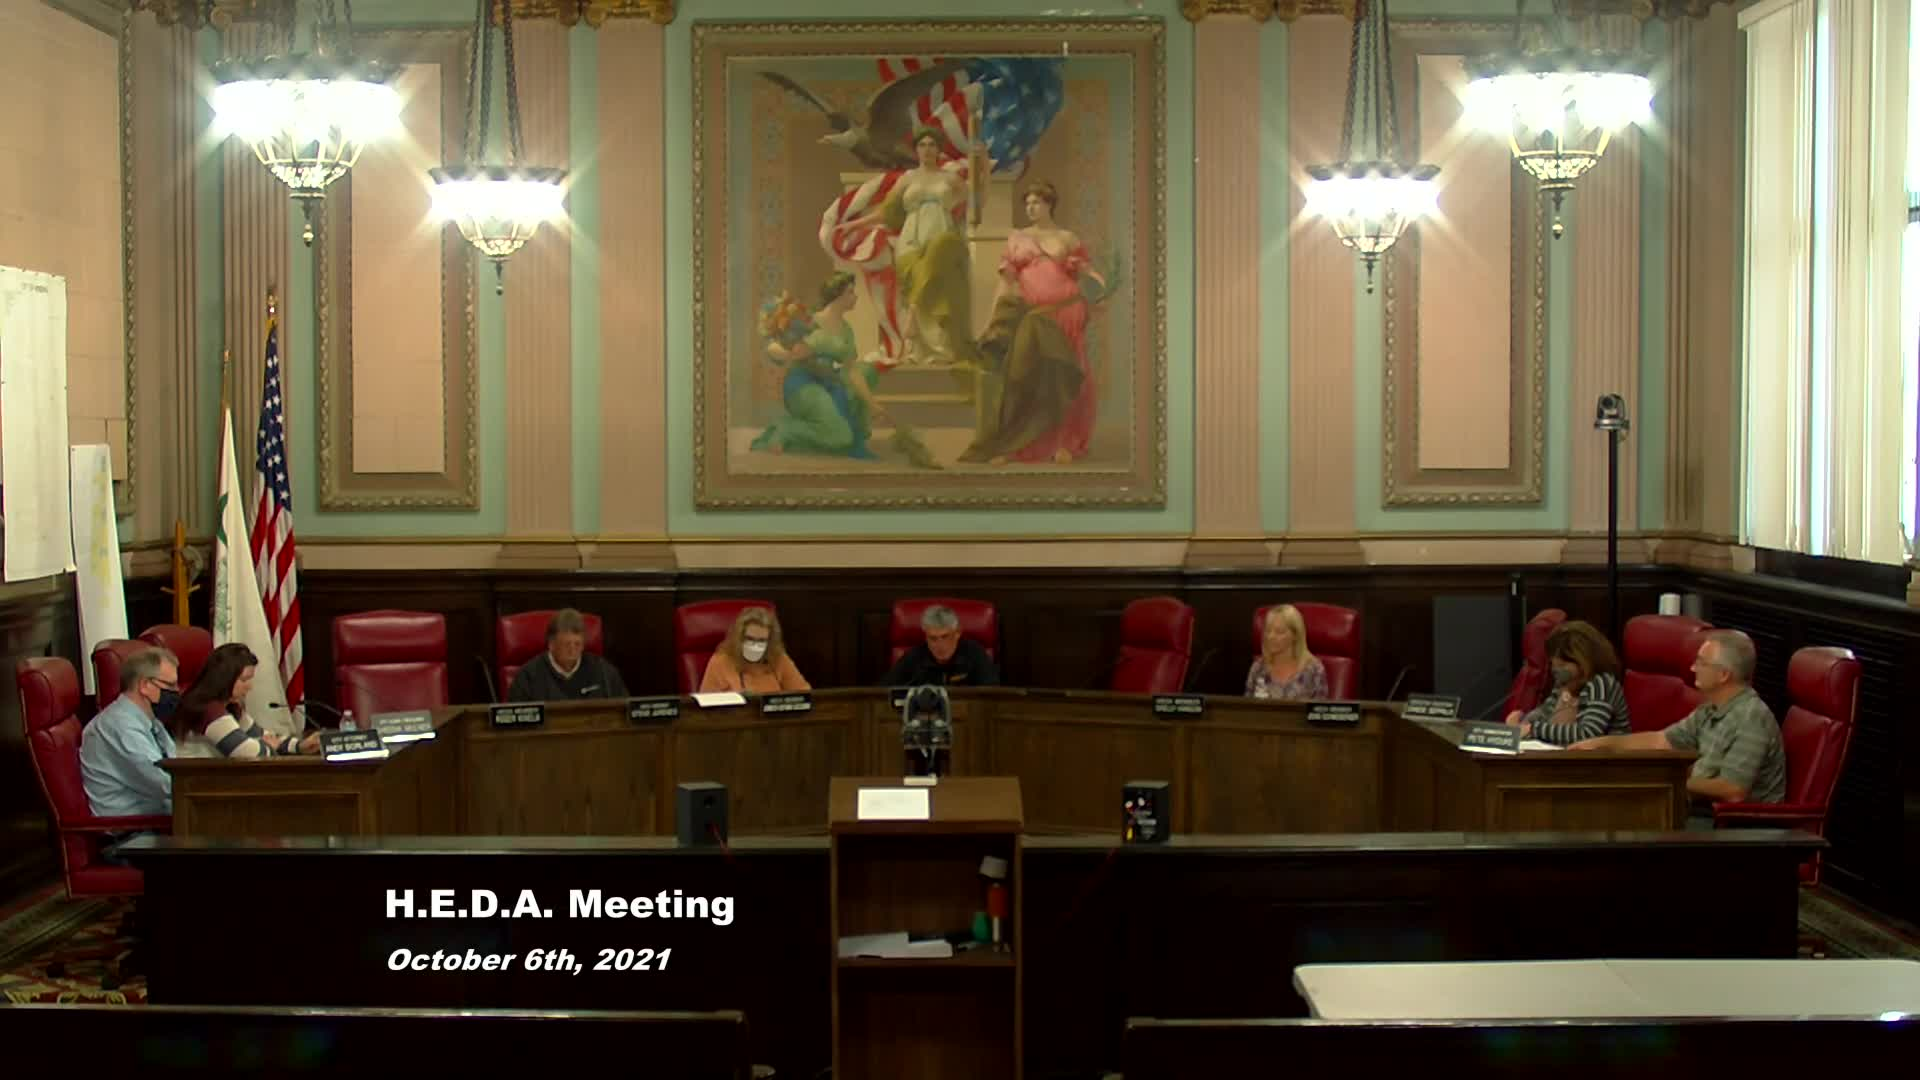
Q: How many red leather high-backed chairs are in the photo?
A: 12